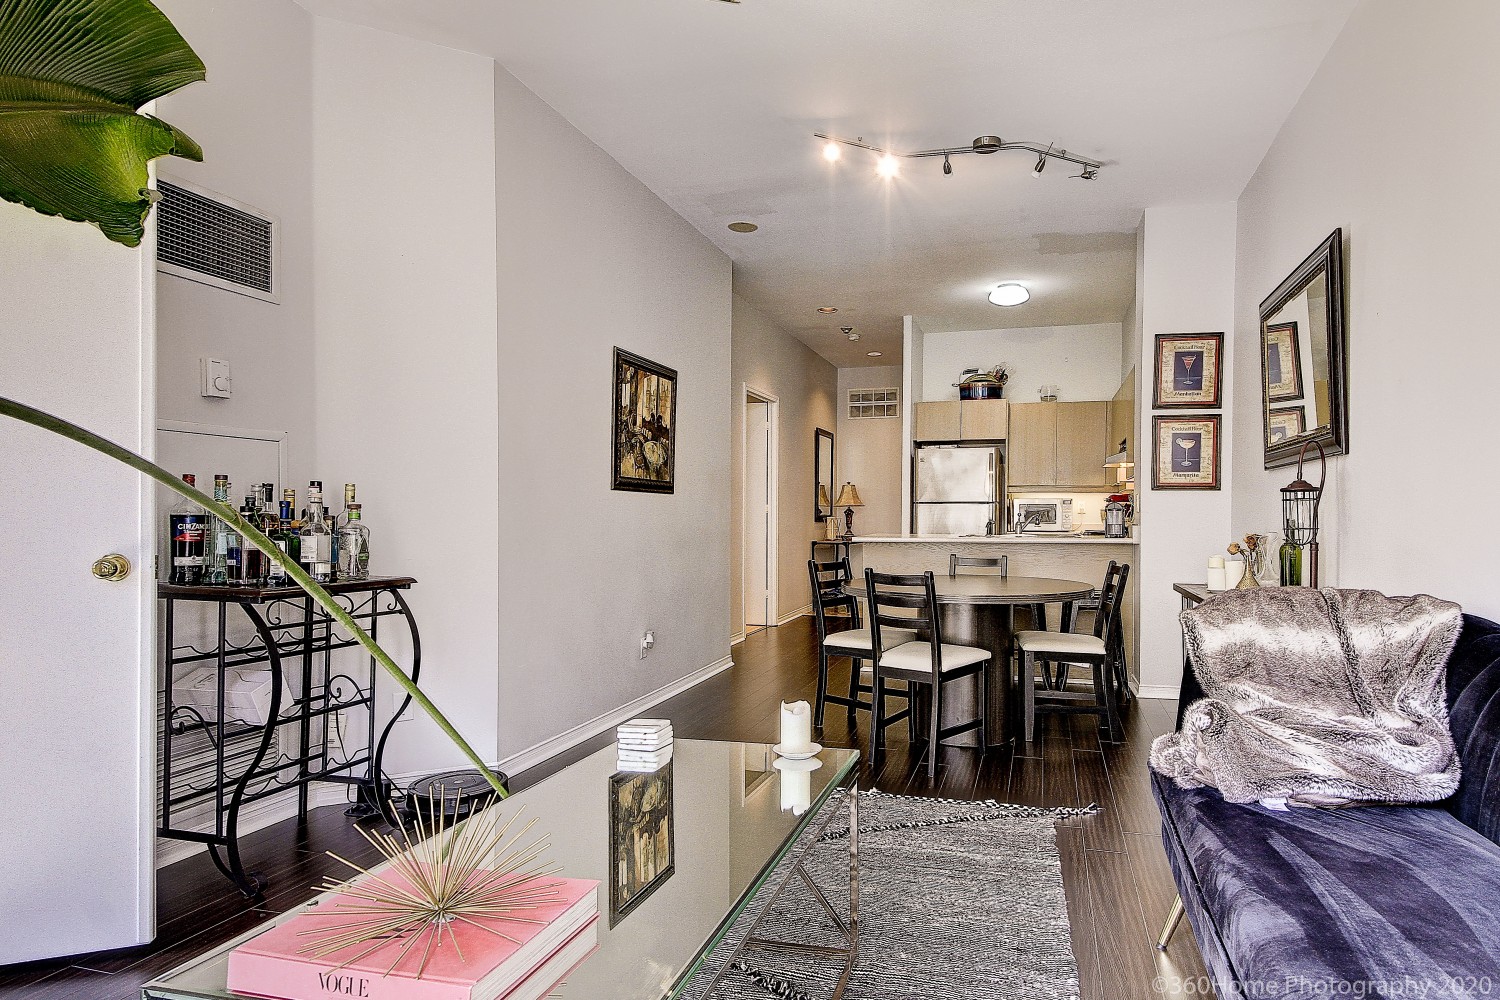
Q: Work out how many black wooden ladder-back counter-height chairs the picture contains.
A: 4